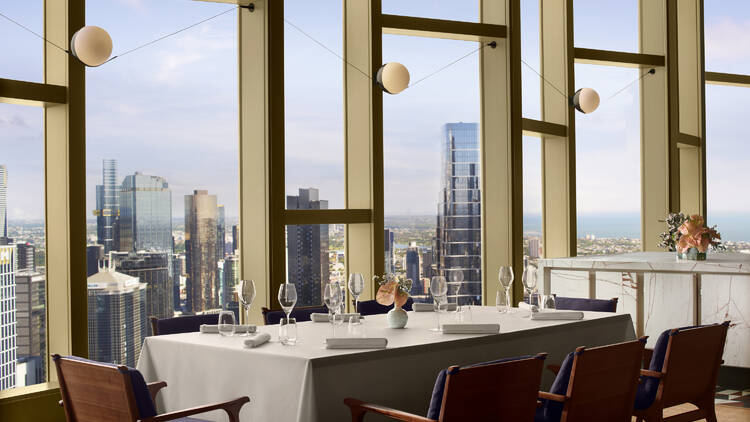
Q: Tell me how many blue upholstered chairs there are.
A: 8